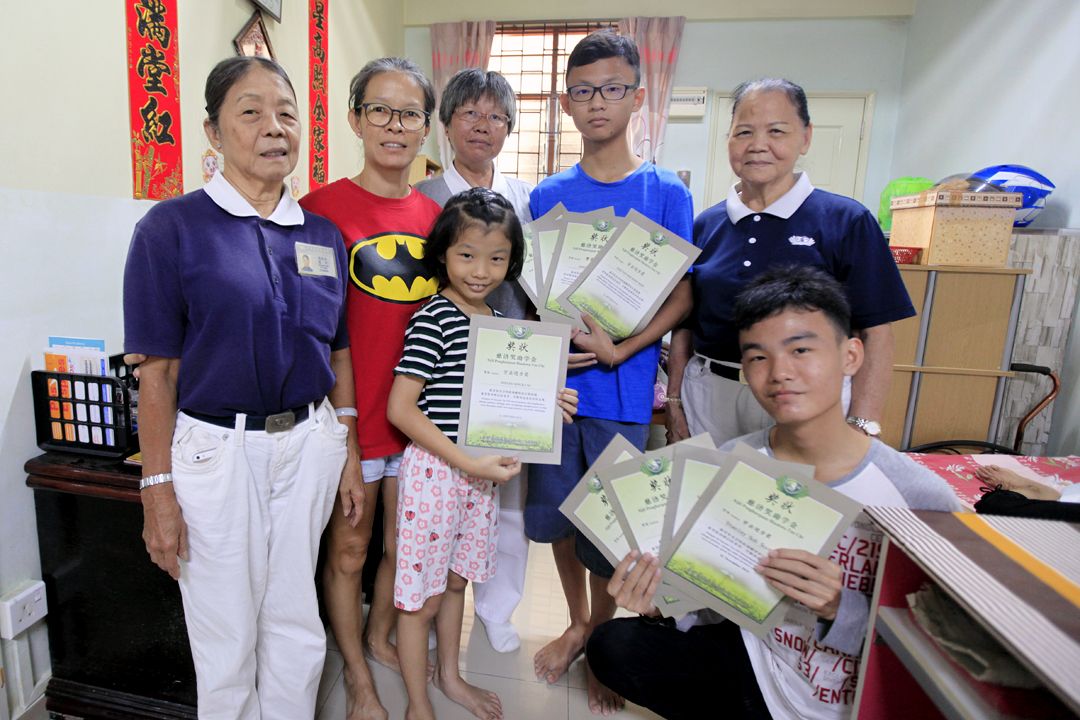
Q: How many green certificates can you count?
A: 9